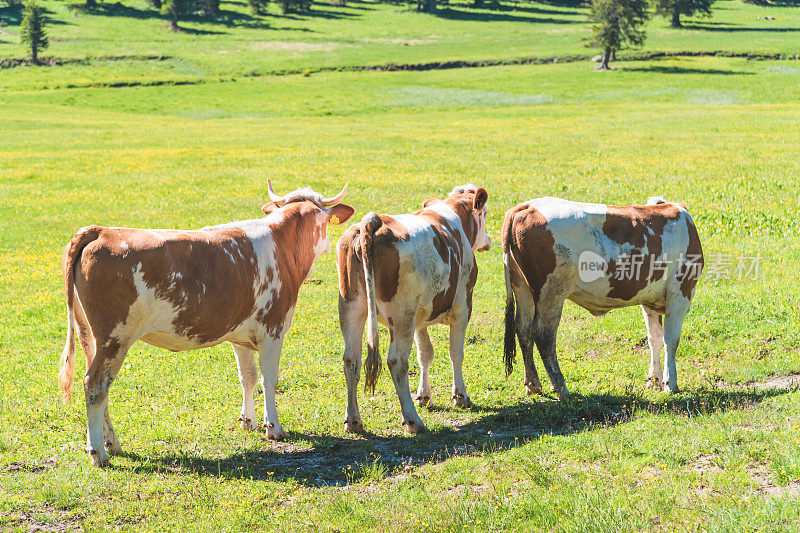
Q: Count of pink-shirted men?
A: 0